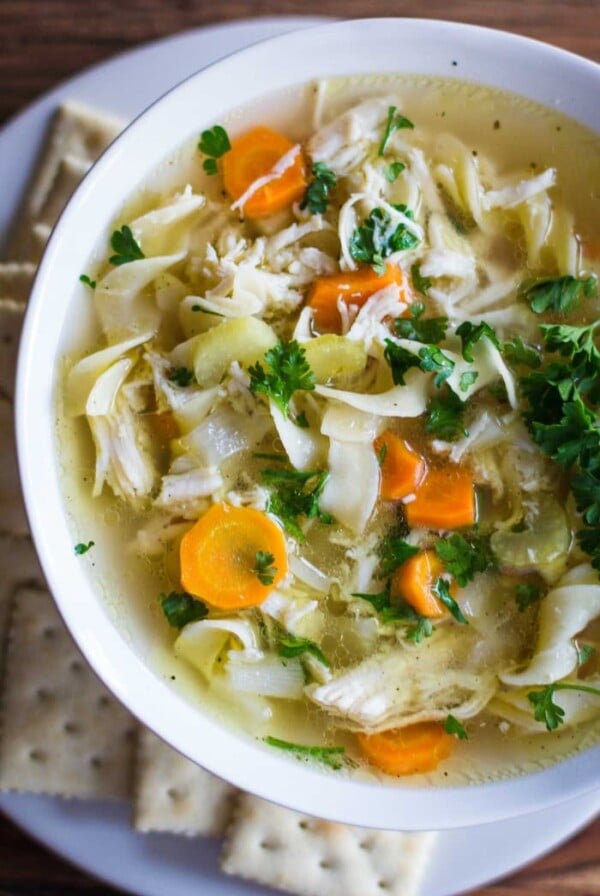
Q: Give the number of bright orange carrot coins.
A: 7